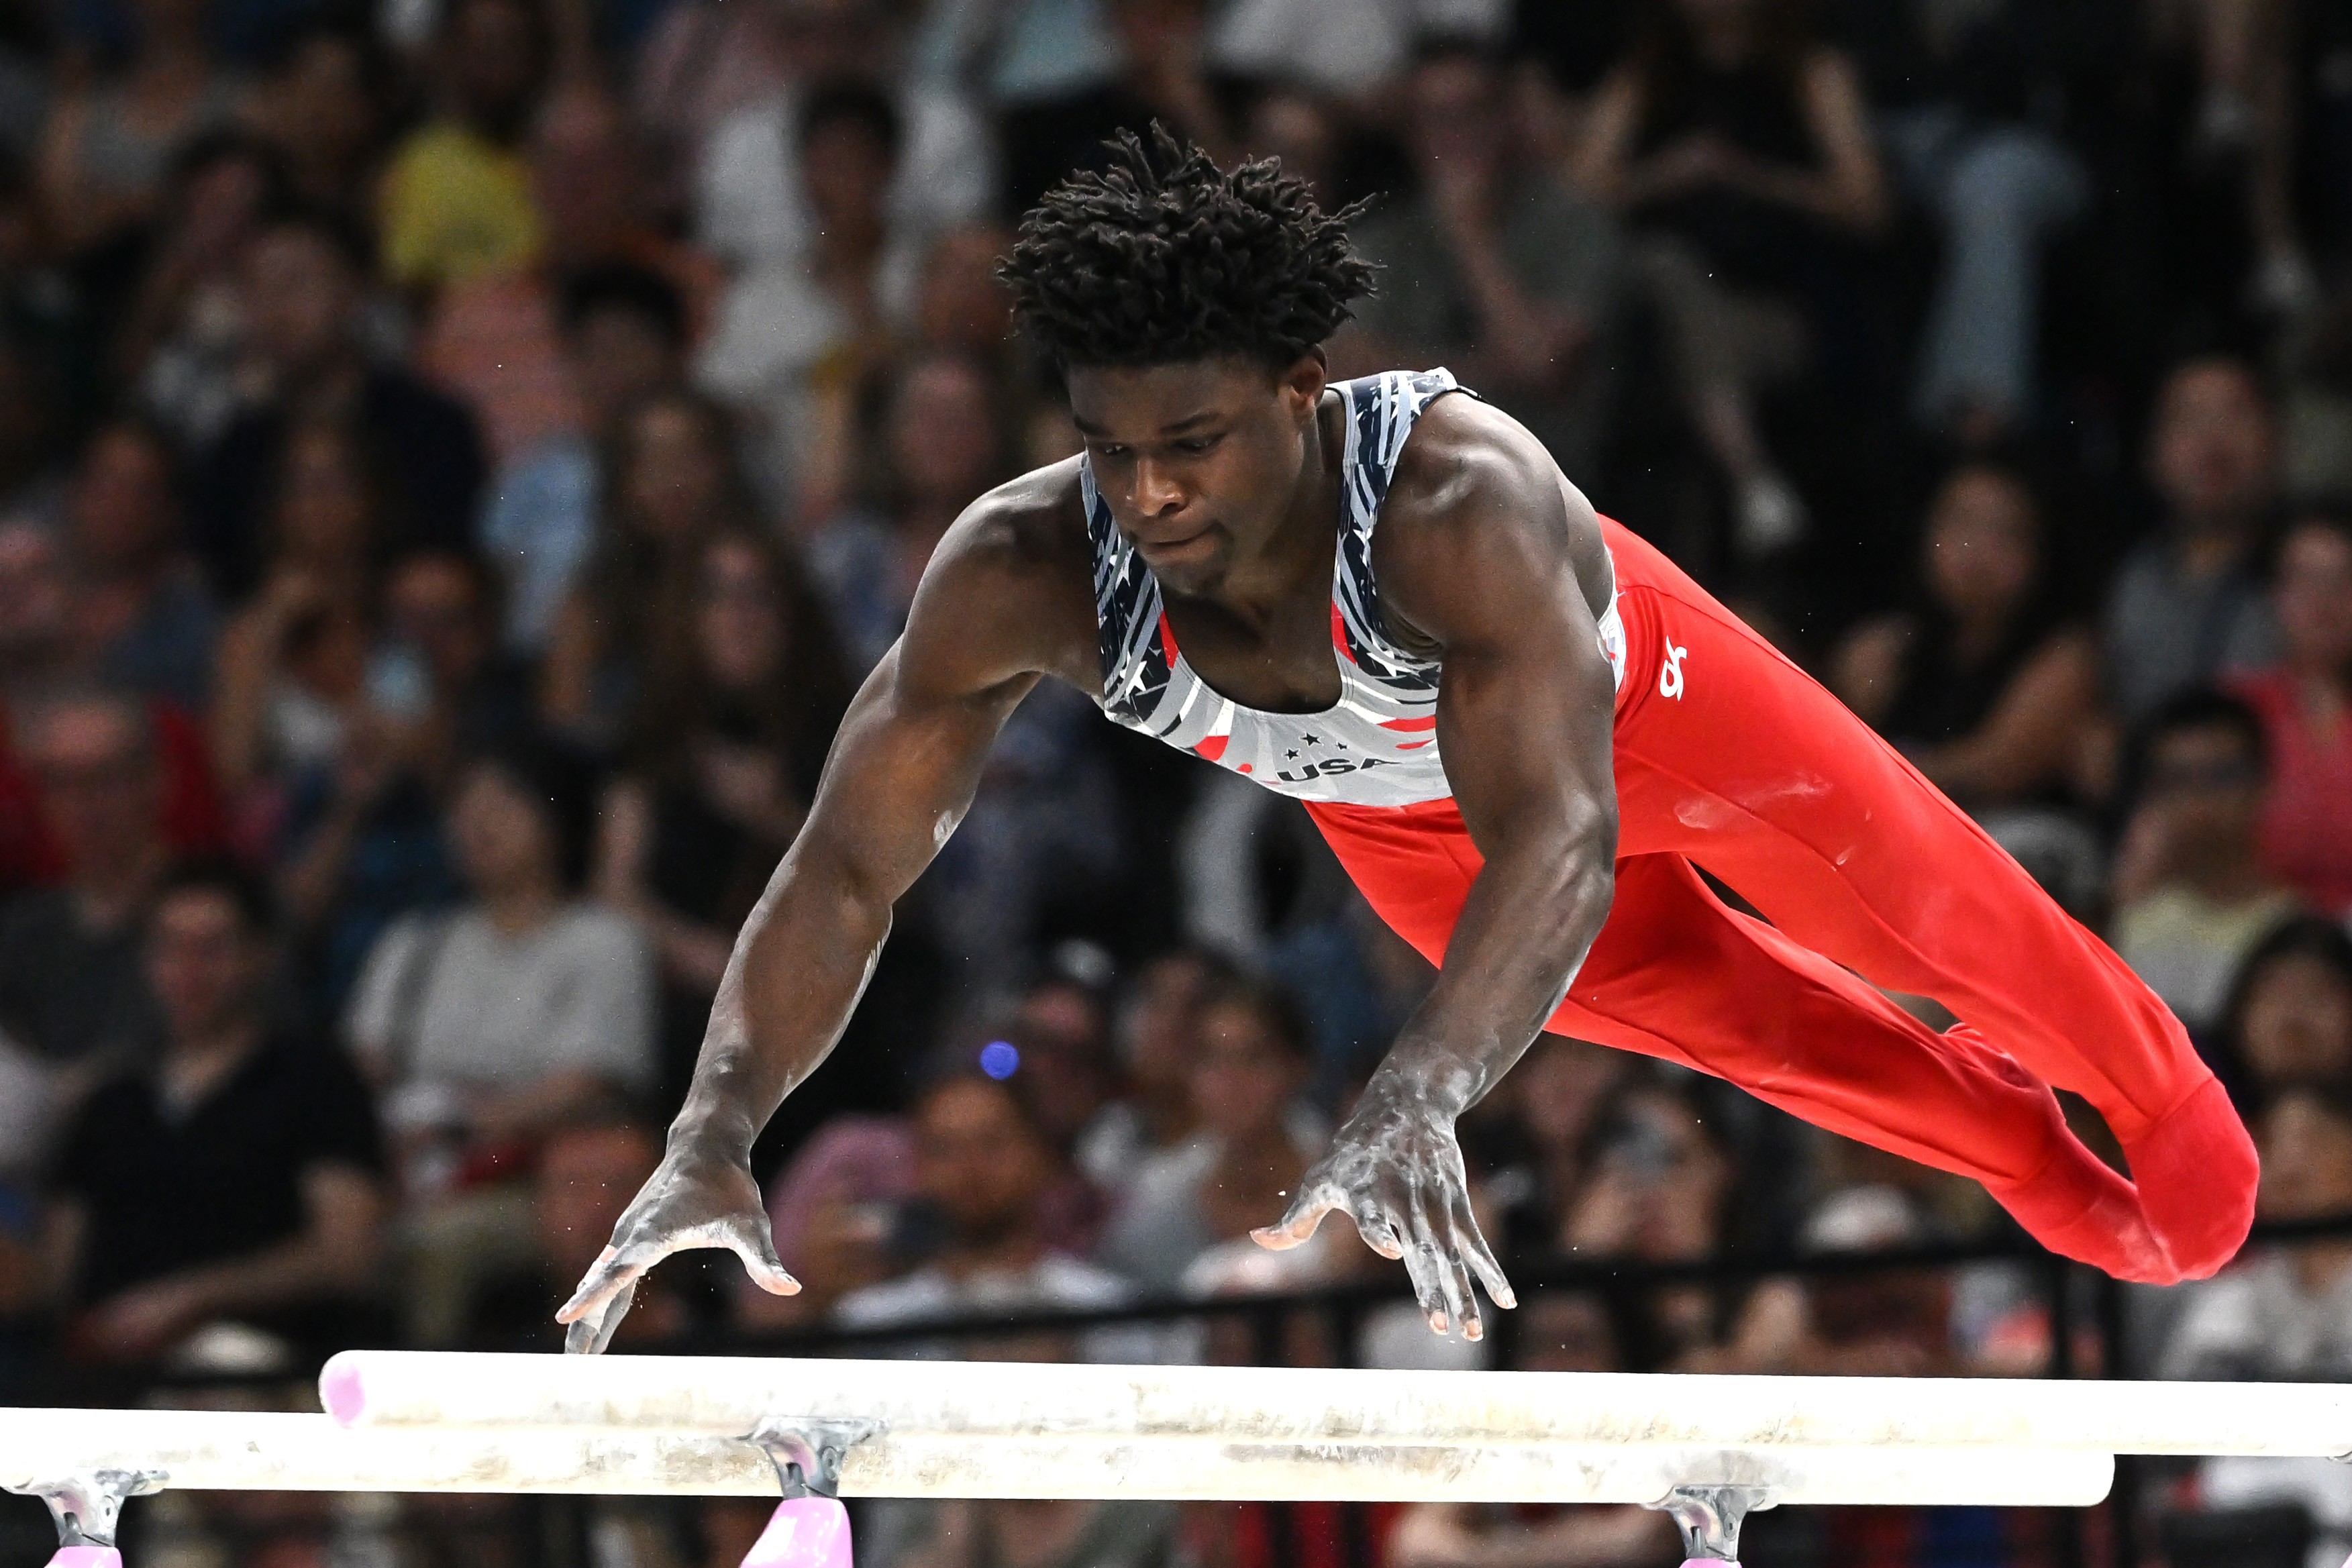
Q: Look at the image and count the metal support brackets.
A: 3